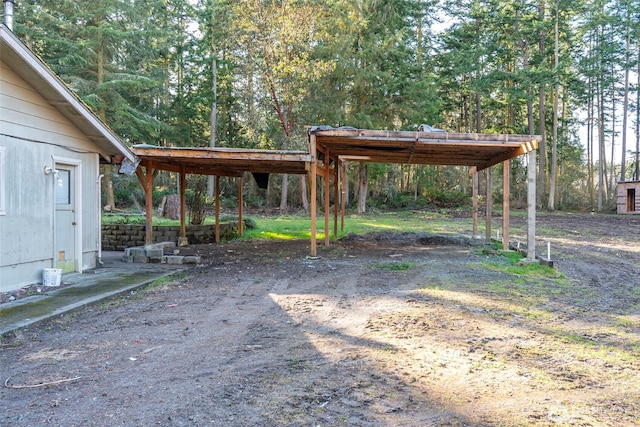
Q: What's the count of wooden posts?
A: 12